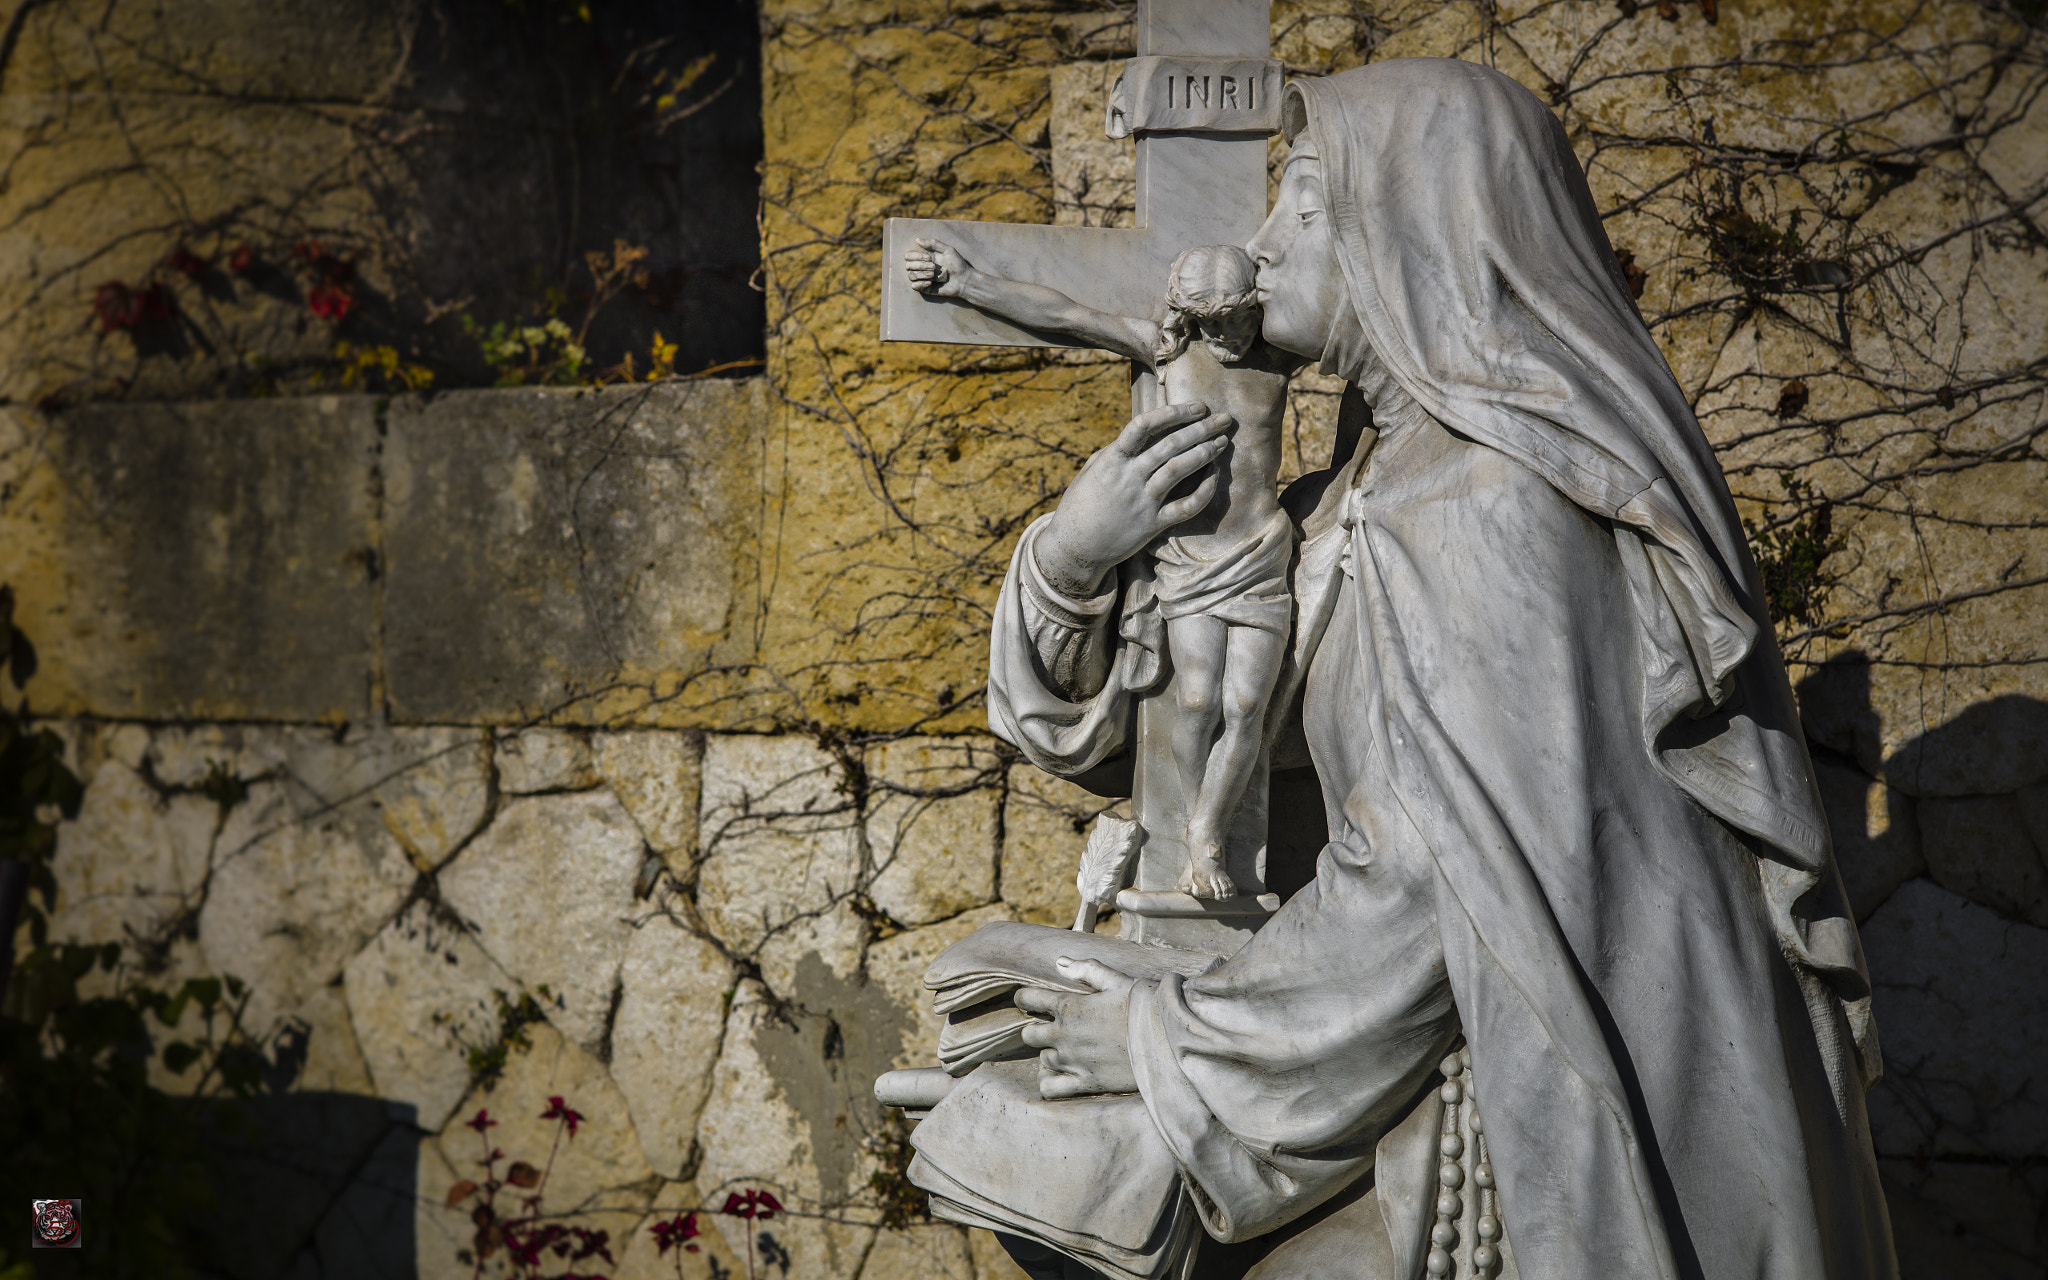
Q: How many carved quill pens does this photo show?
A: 1